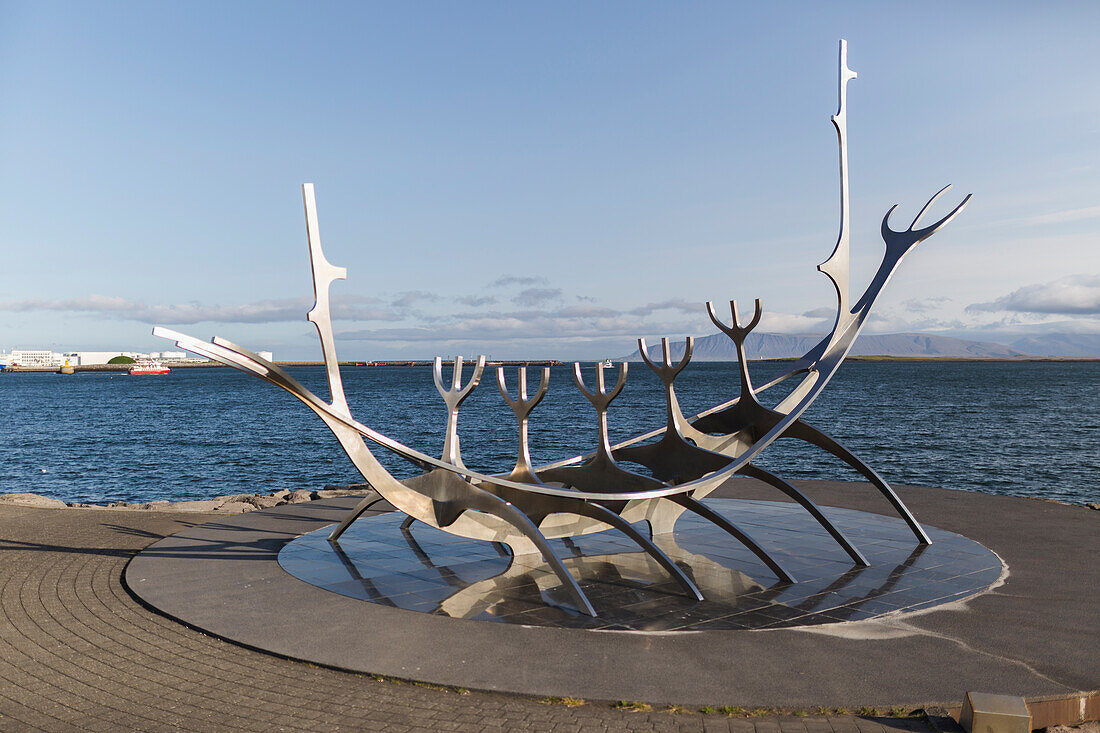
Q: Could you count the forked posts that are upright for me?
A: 5